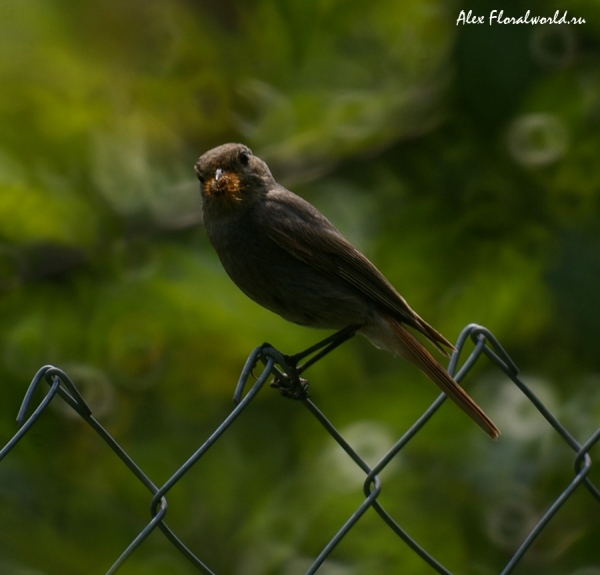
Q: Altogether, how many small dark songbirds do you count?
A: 1